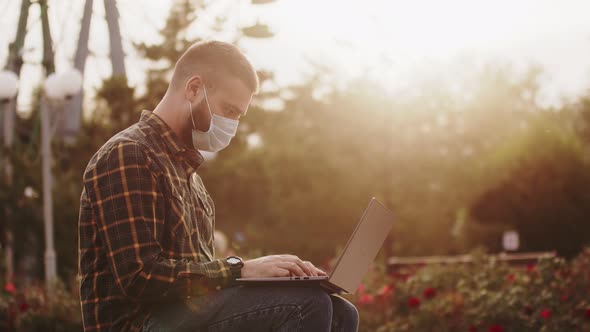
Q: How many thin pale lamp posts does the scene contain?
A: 2